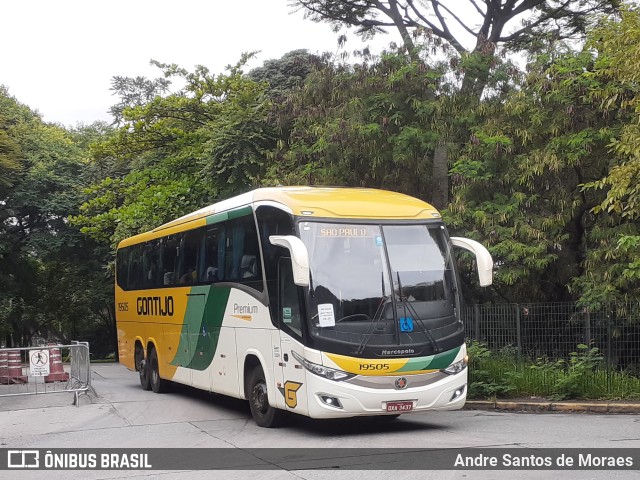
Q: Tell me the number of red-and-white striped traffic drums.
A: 3